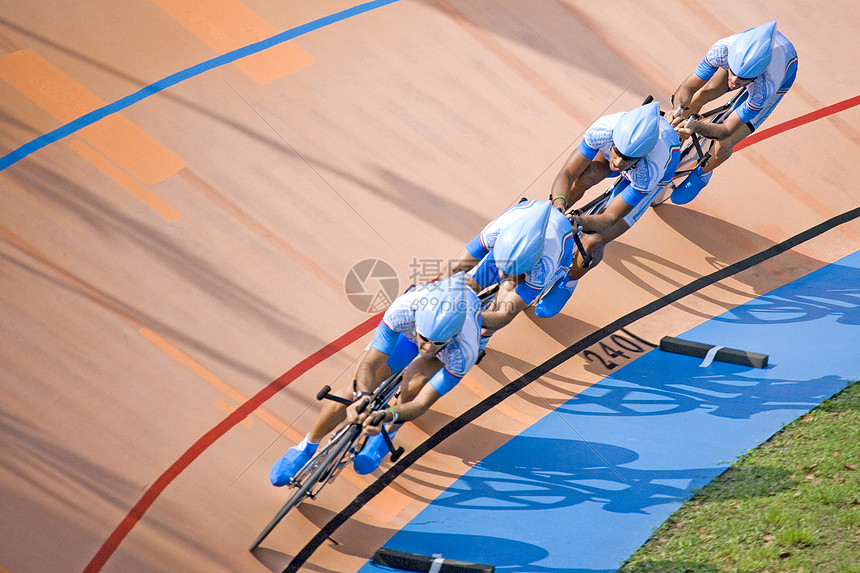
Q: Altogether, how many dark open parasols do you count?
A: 0